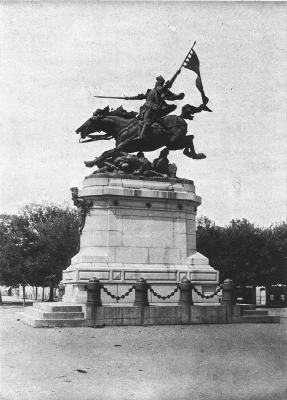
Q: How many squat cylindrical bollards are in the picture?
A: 4